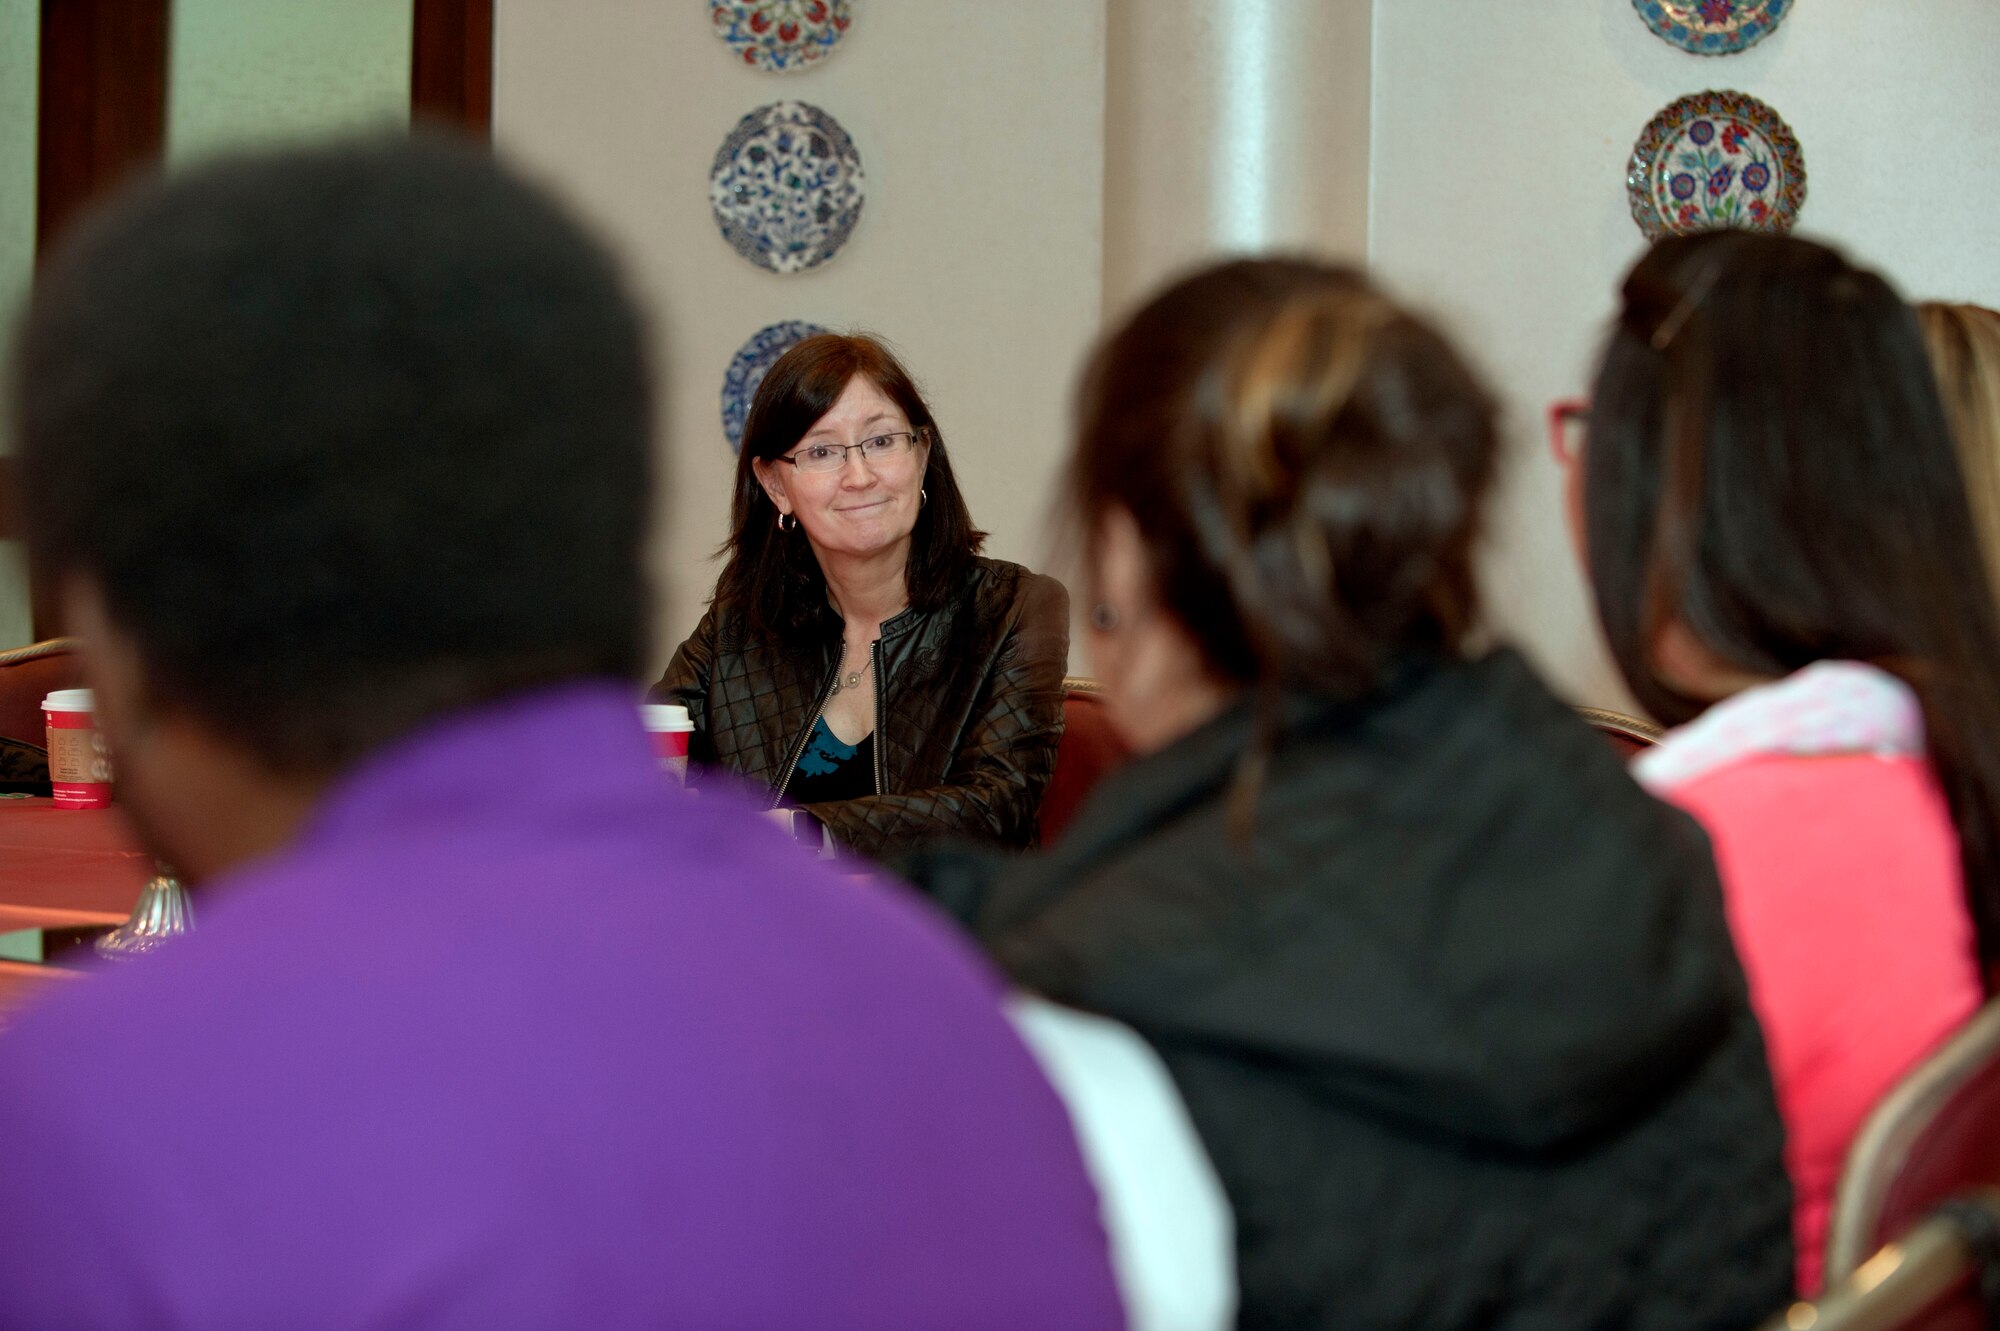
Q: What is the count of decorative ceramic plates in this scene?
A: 5